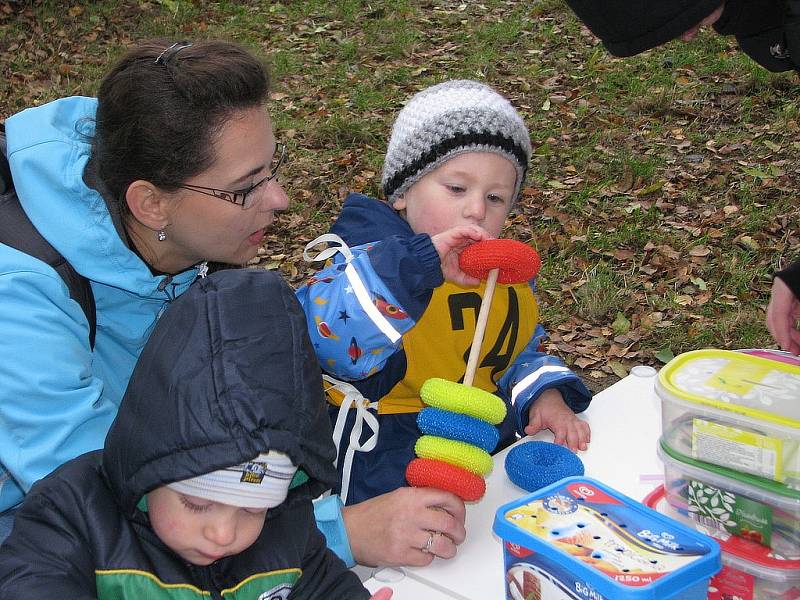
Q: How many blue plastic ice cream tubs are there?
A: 1